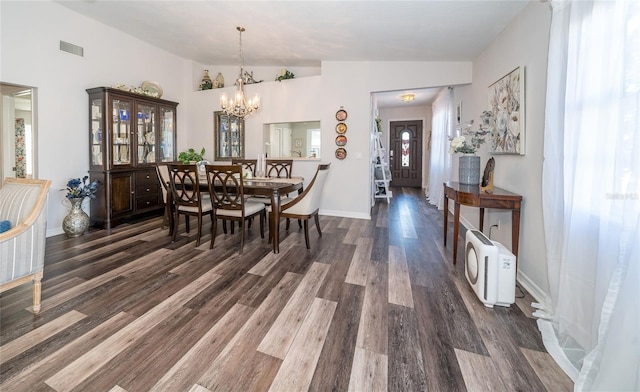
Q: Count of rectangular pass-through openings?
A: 1